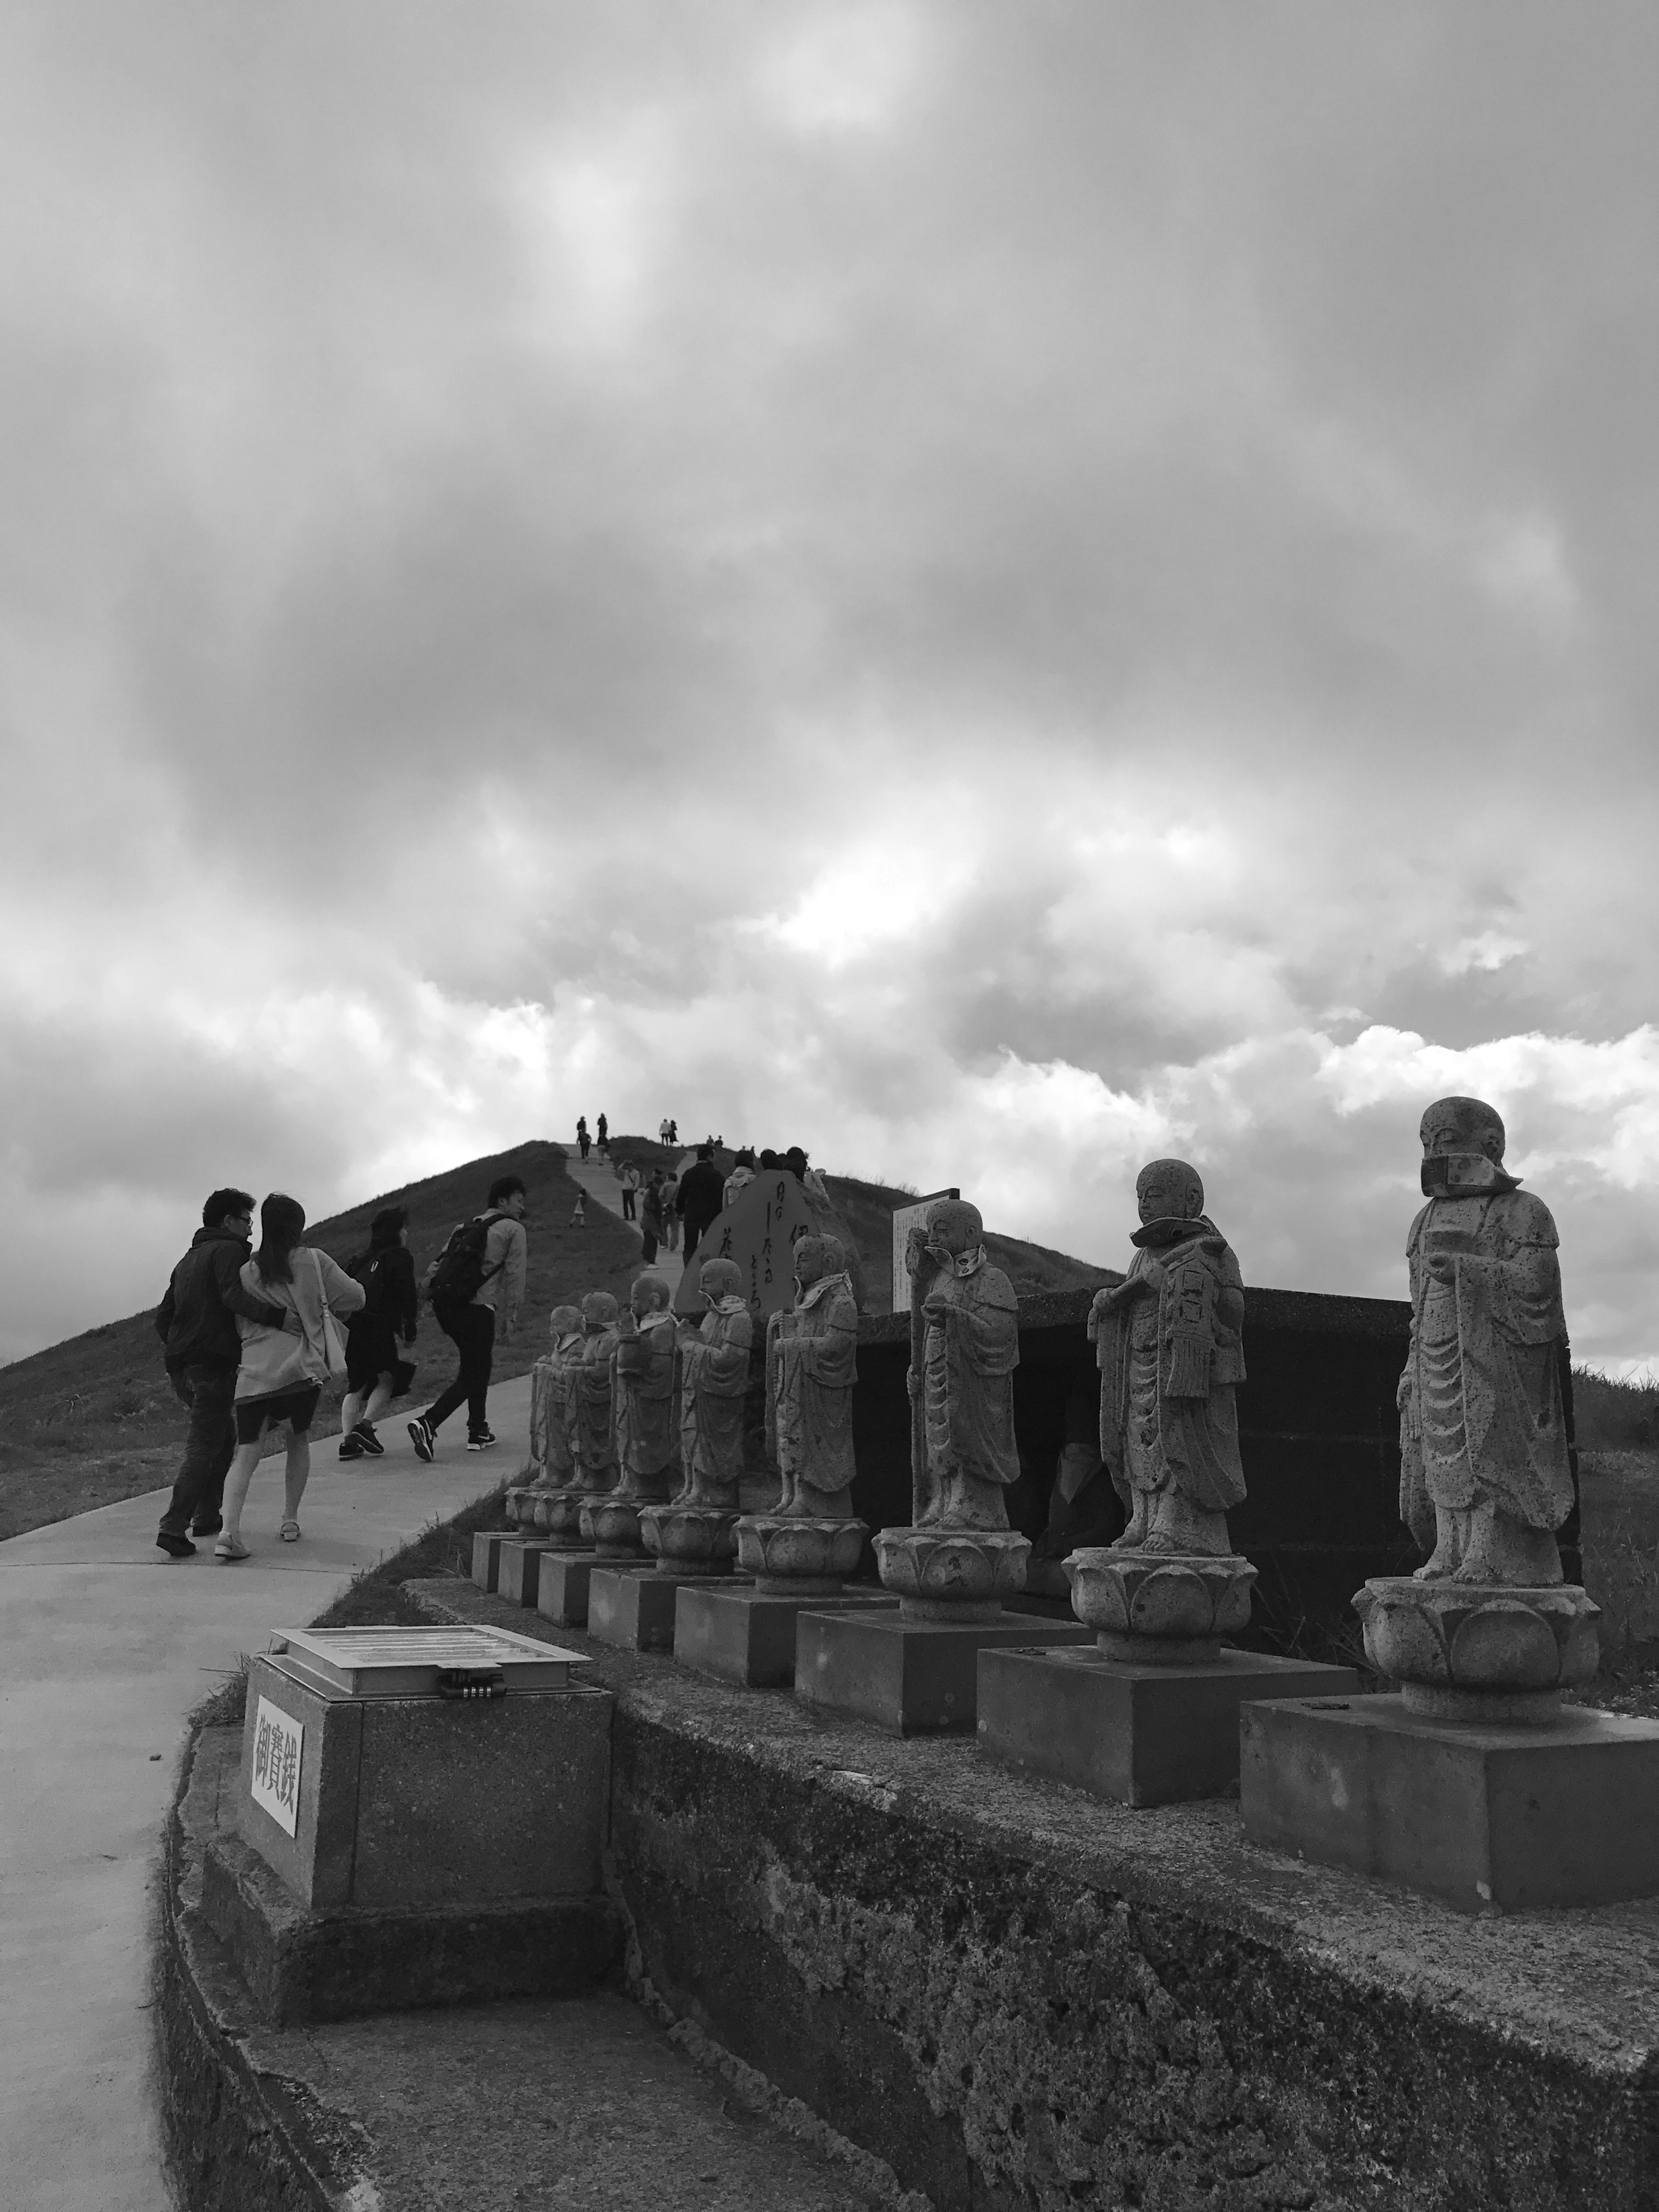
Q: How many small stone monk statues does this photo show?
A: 8